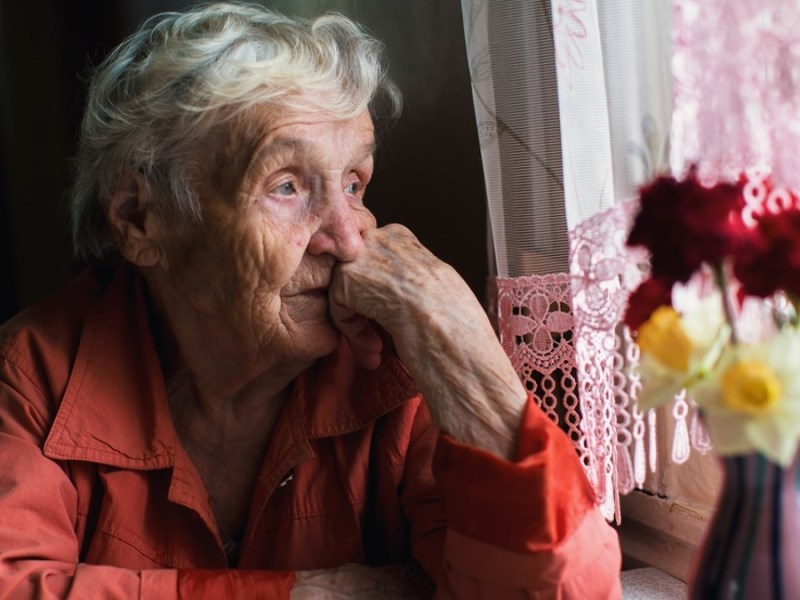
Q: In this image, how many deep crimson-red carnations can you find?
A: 3